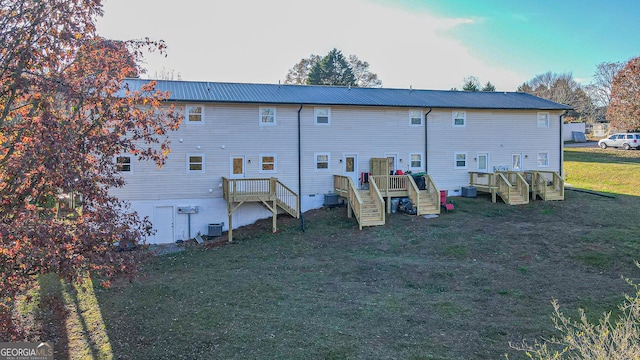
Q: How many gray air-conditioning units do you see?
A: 3